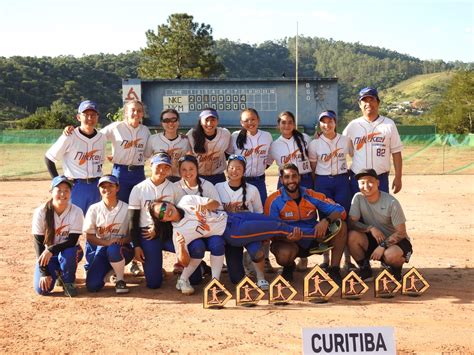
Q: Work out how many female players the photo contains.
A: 12